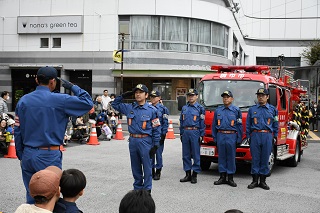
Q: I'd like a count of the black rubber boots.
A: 8